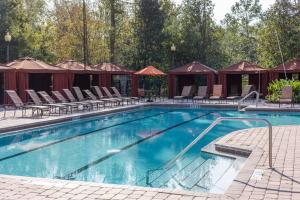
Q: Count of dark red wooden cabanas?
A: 7